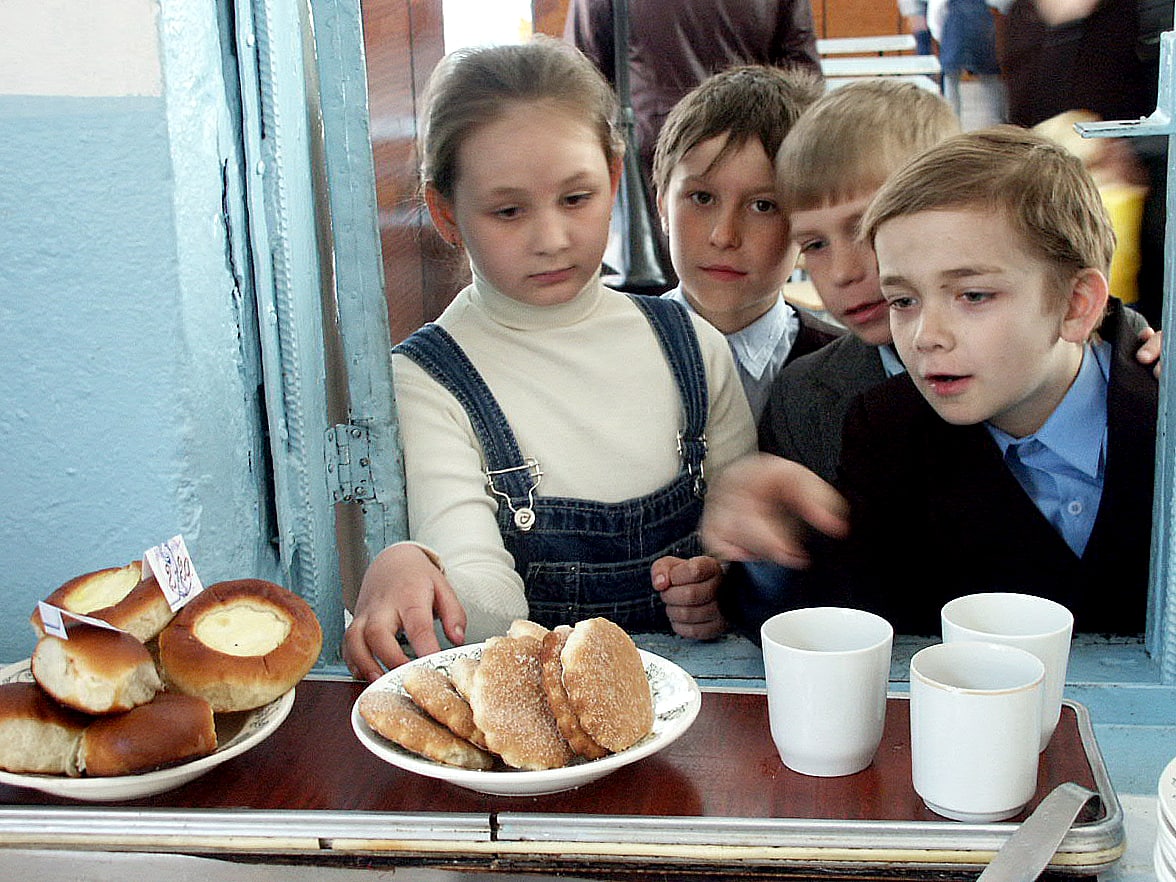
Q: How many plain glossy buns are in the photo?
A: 3